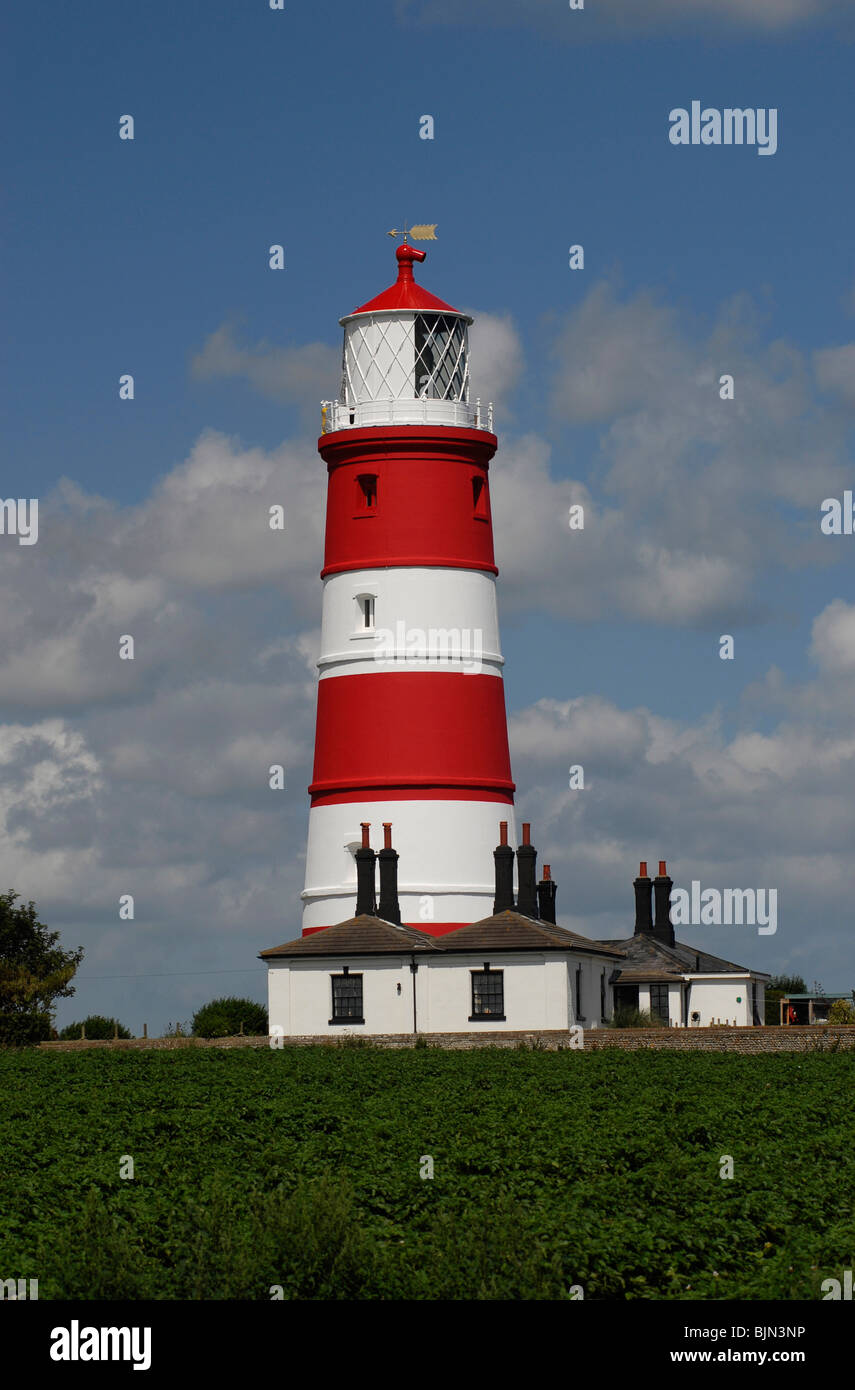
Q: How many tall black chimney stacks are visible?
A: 7